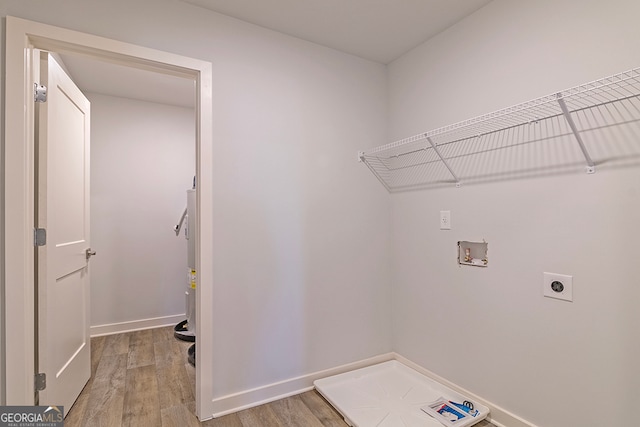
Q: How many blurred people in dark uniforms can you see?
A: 0